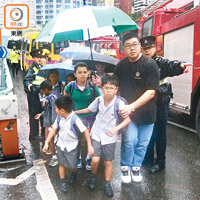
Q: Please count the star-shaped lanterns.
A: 0